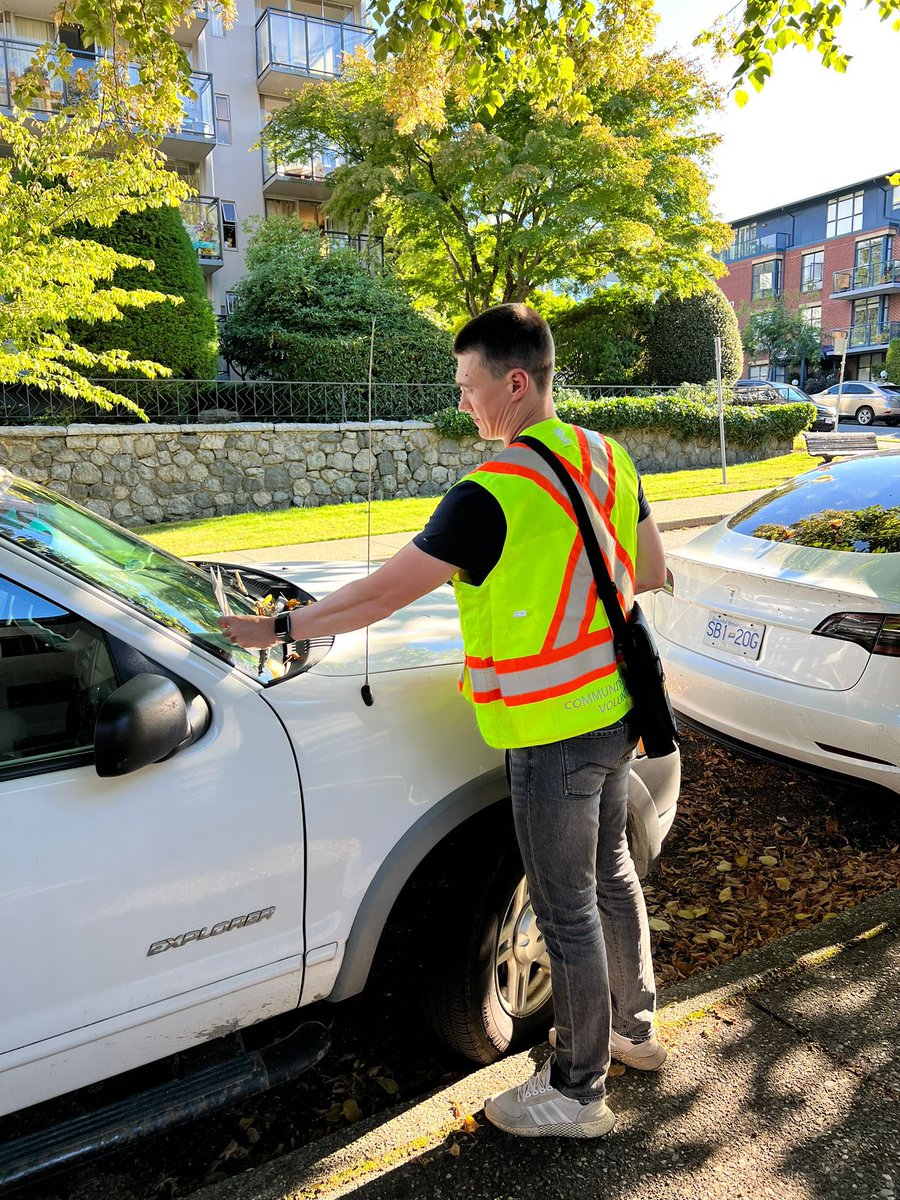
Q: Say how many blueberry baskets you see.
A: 0